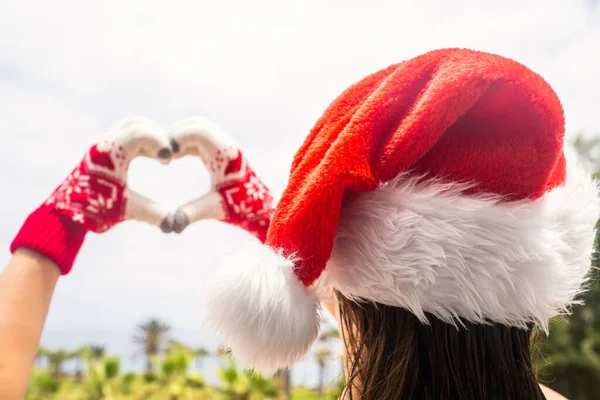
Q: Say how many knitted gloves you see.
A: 2